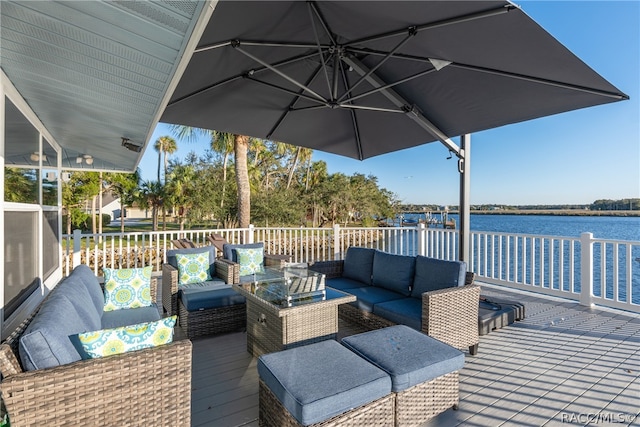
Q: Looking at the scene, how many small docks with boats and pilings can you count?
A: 1